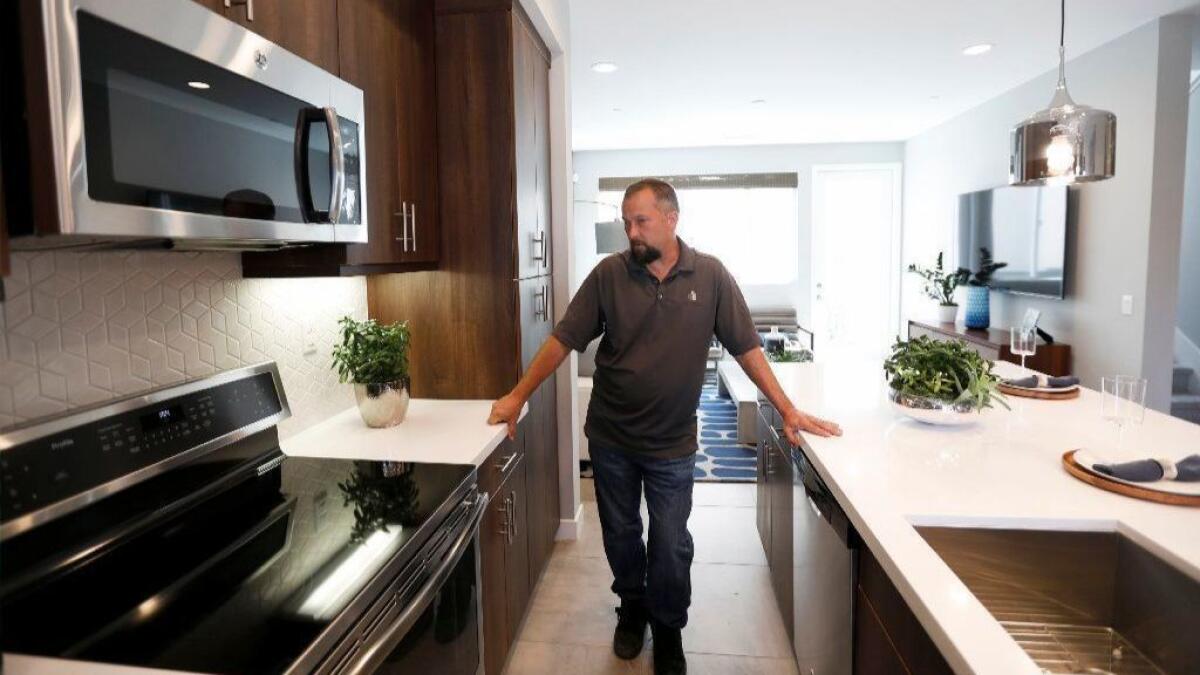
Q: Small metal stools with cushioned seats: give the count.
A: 0